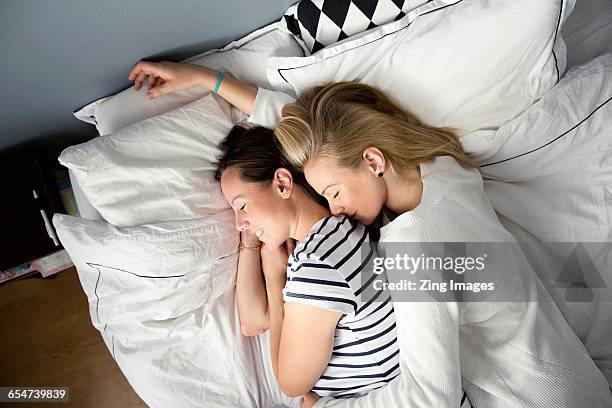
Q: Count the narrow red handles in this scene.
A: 0